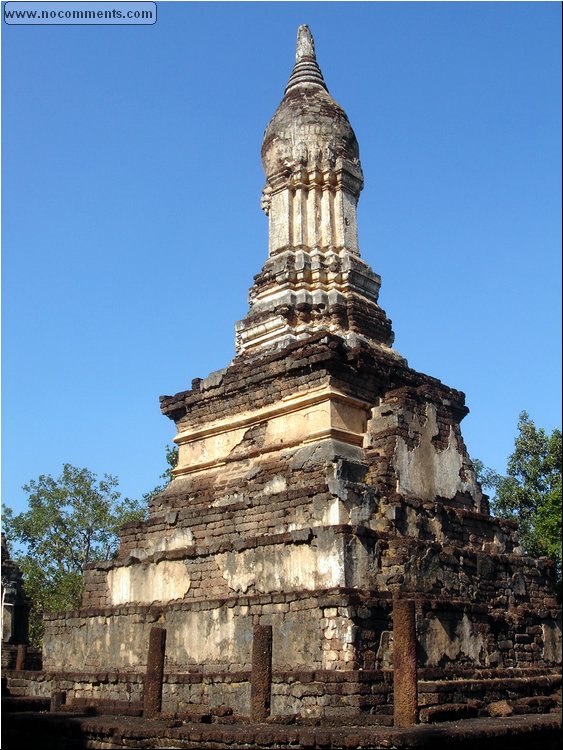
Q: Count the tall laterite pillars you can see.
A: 3